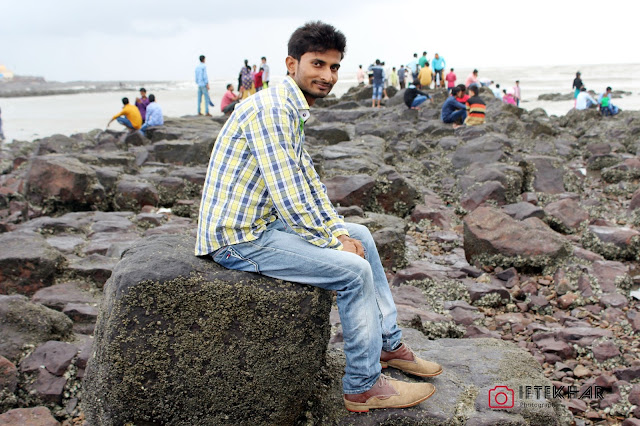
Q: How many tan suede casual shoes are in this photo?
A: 2